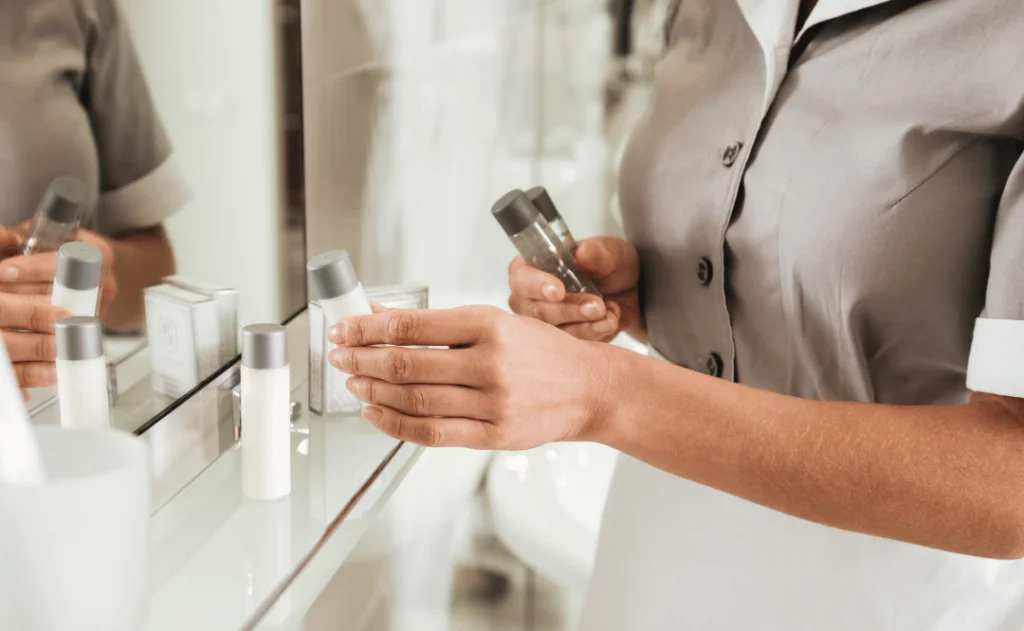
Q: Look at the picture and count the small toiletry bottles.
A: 4